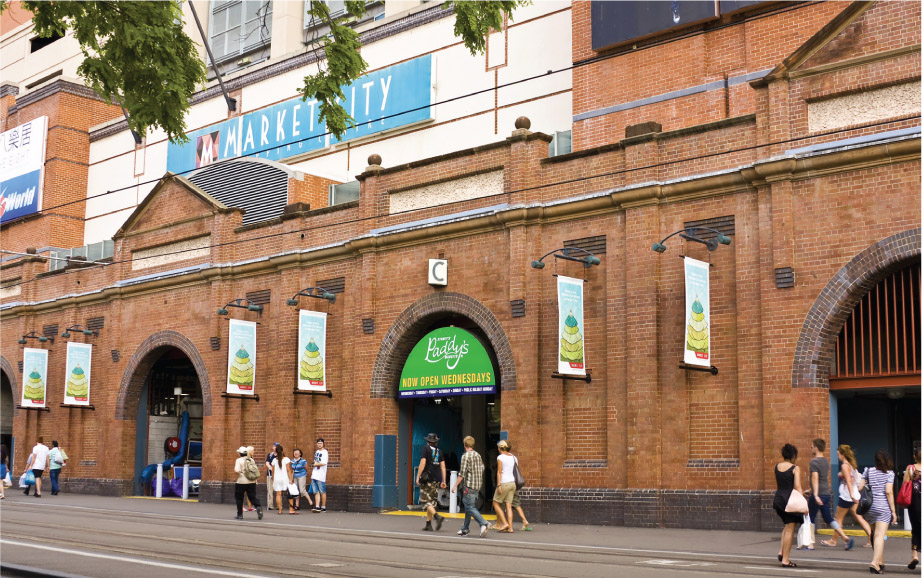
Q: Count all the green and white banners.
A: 6